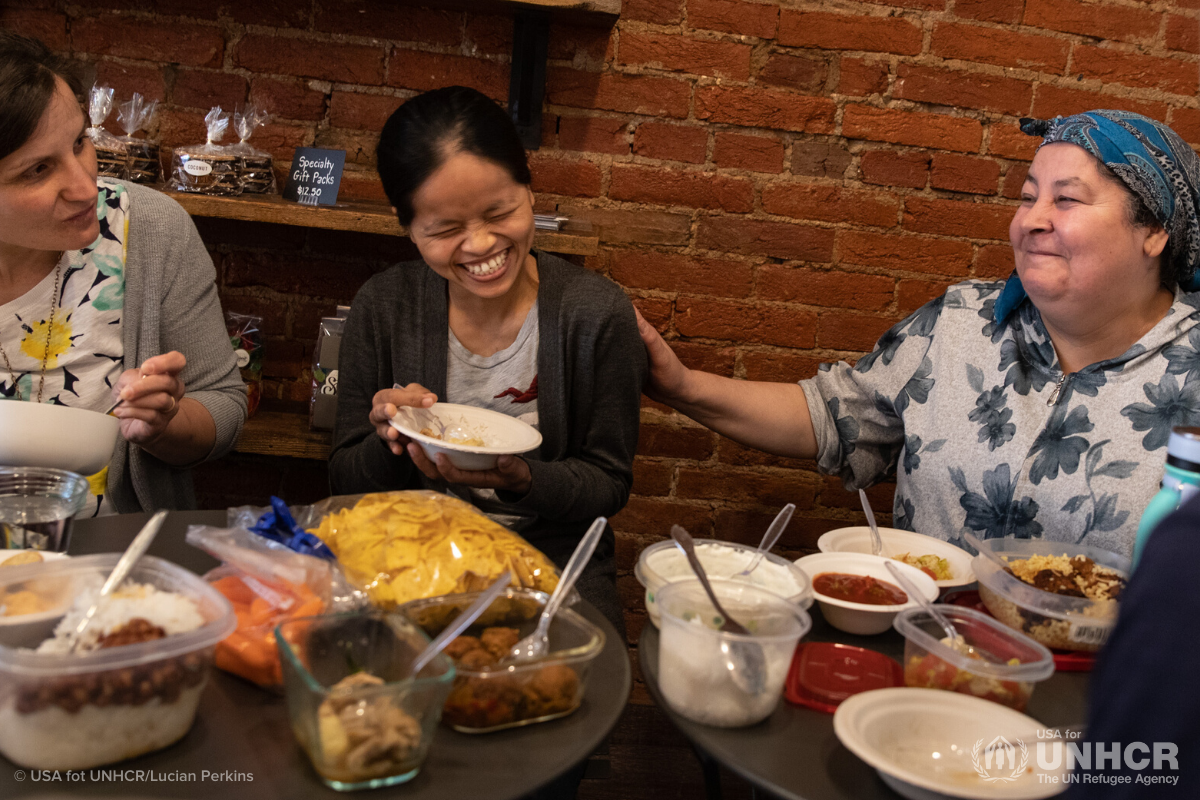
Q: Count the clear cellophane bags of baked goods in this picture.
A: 4